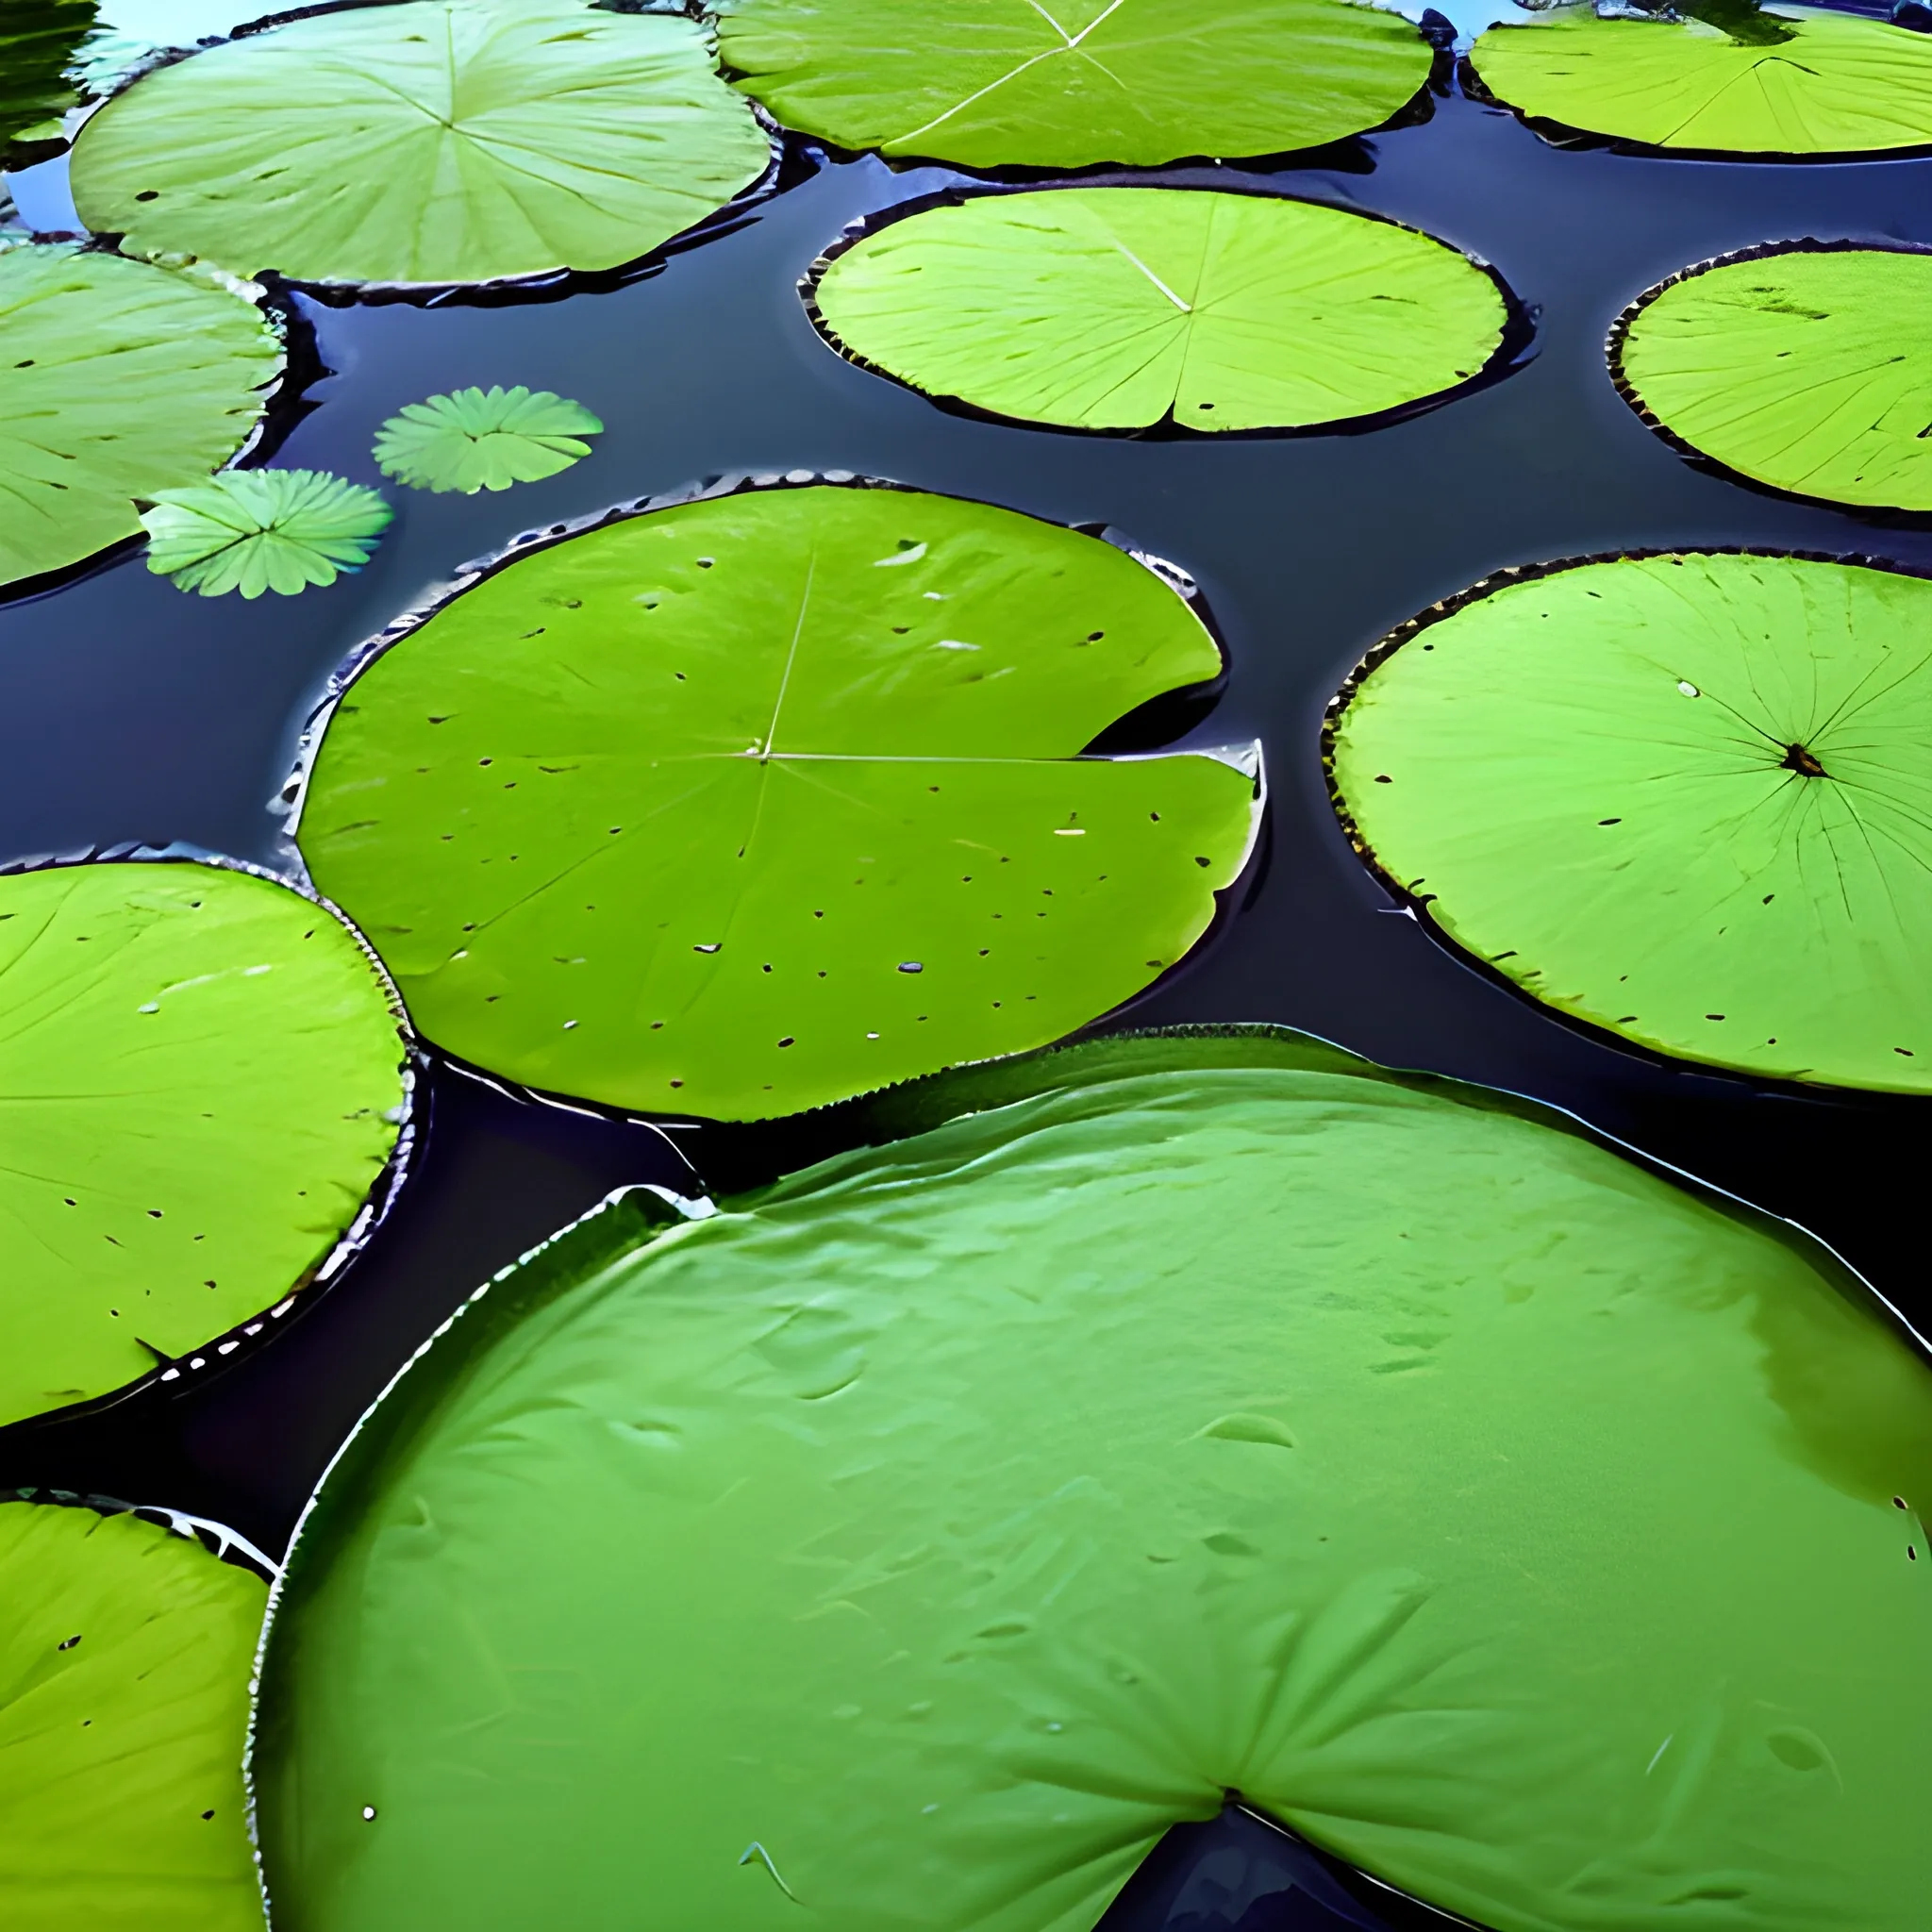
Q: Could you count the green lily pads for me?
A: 13